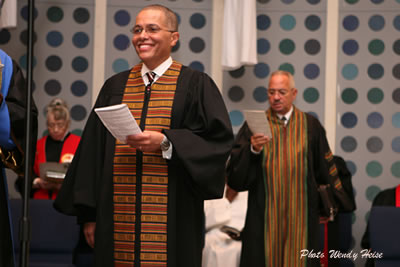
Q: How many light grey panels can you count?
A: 4